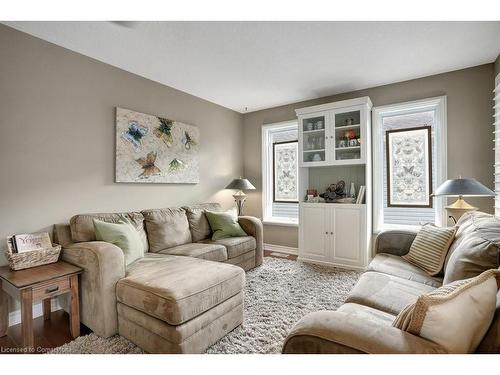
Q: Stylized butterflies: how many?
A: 5